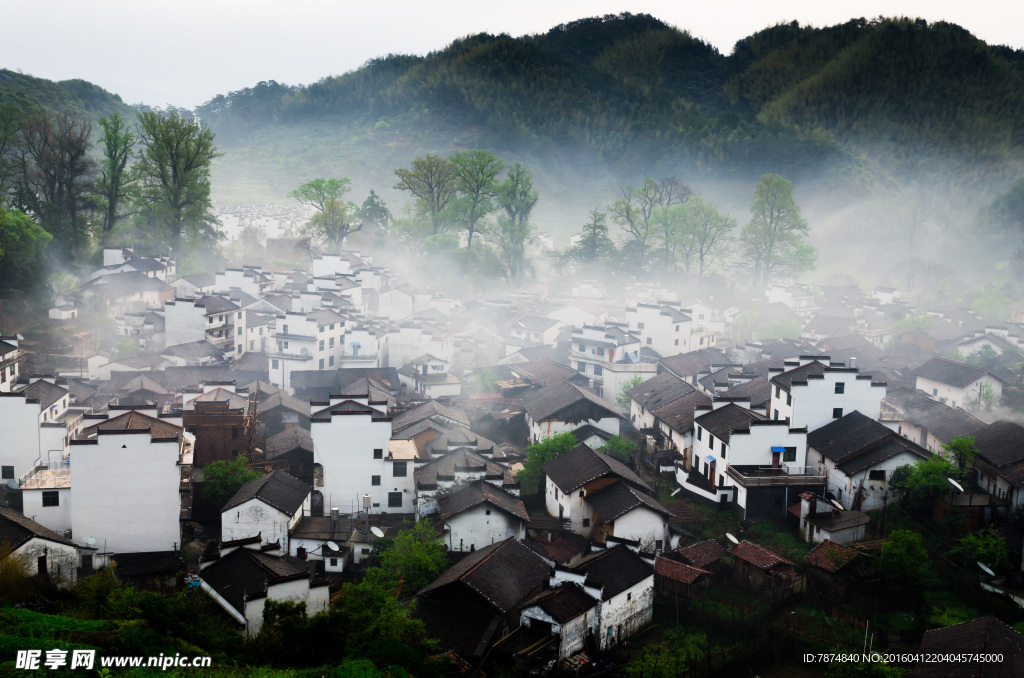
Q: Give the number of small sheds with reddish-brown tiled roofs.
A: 4